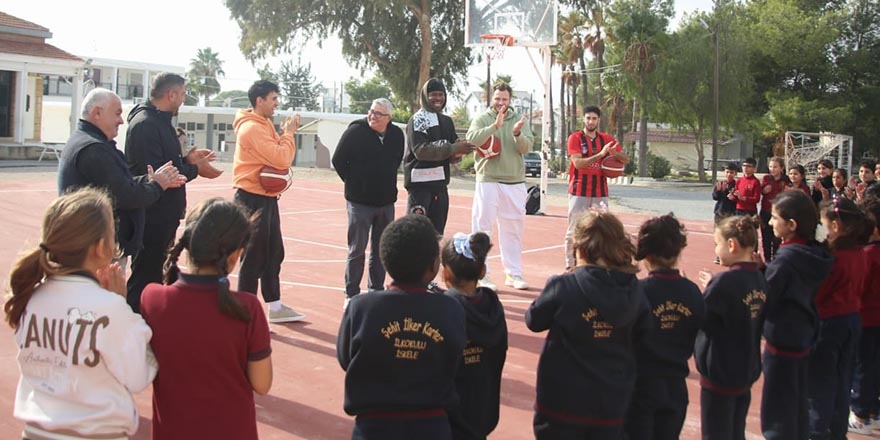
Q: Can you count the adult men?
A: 7